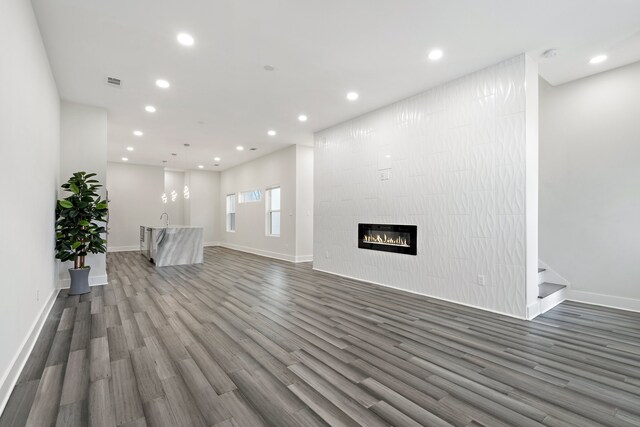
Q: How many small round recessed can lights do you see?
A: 14